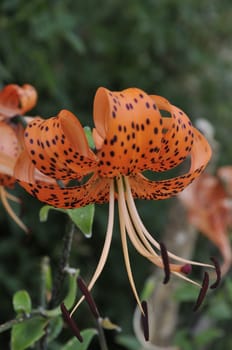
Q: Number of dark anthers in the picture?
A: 6